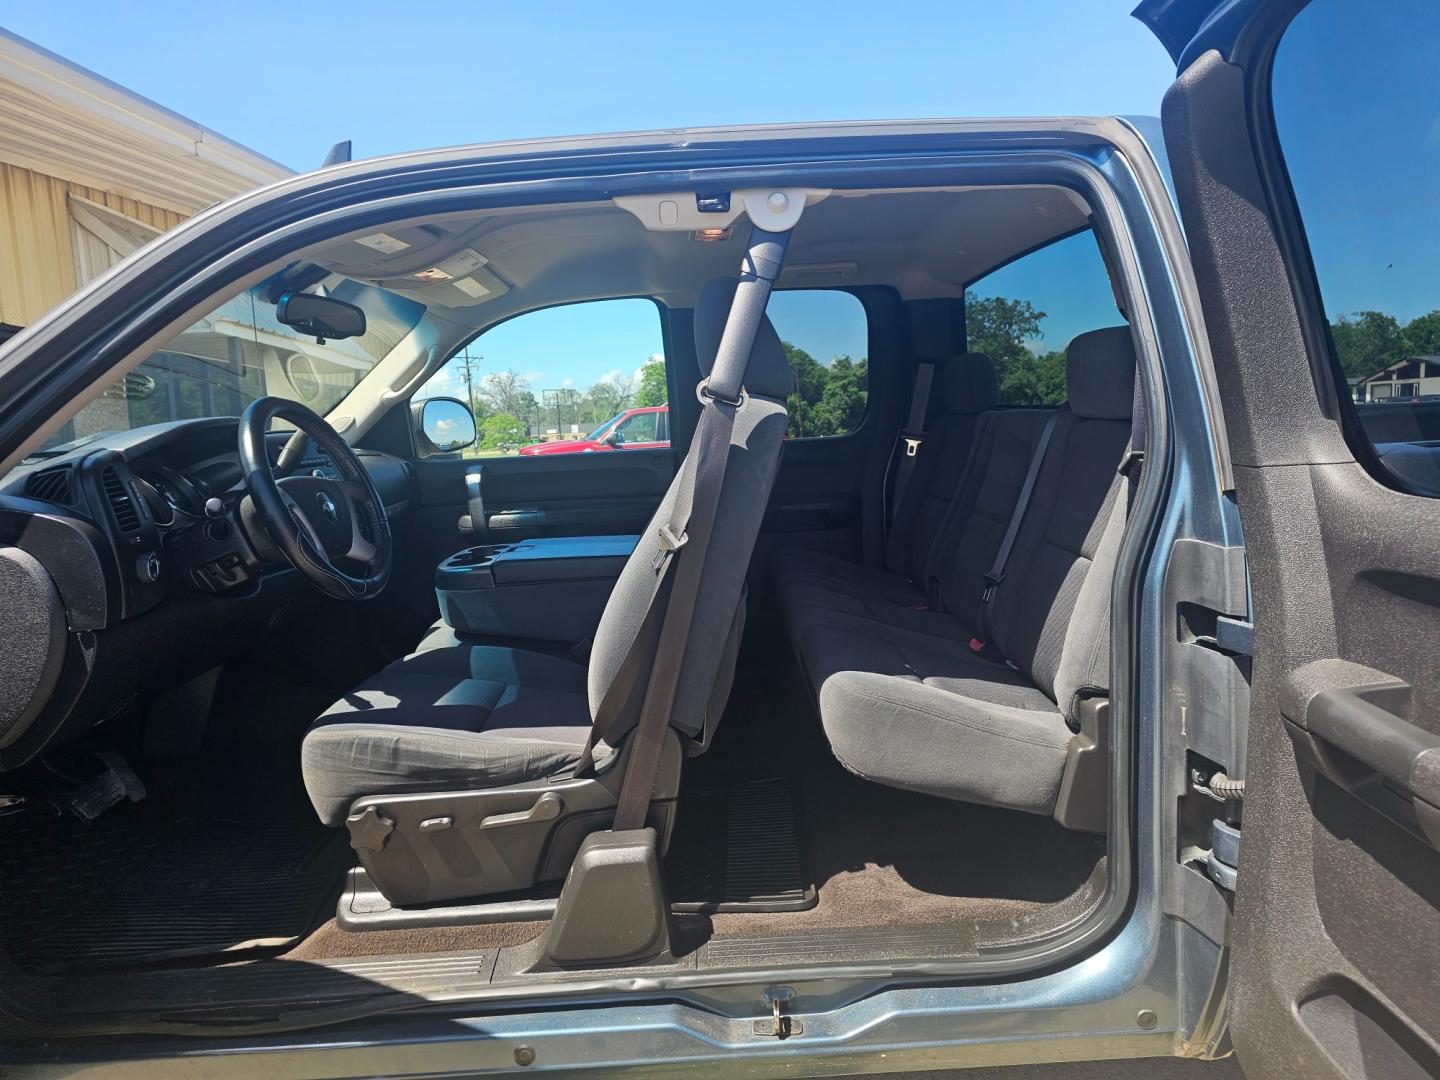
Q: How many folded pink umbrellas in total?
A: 0